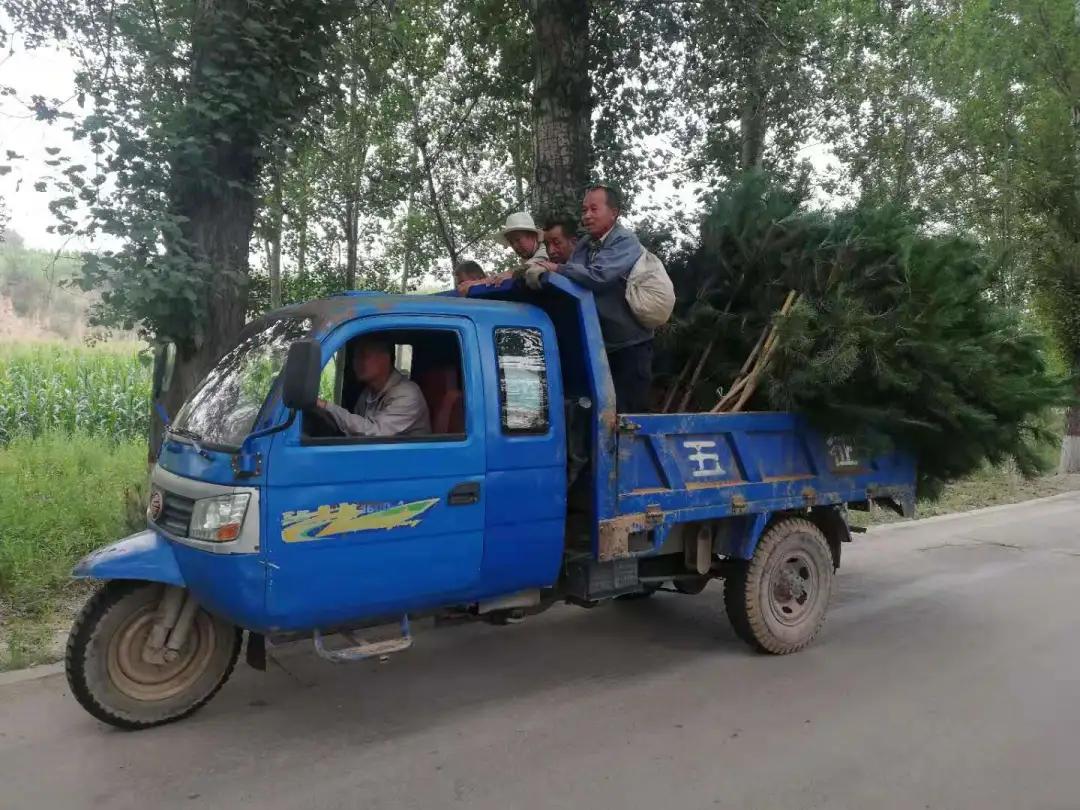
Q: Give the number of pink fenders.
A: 0